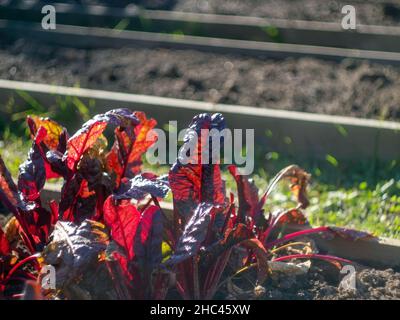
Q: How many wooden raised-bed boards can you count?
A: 4